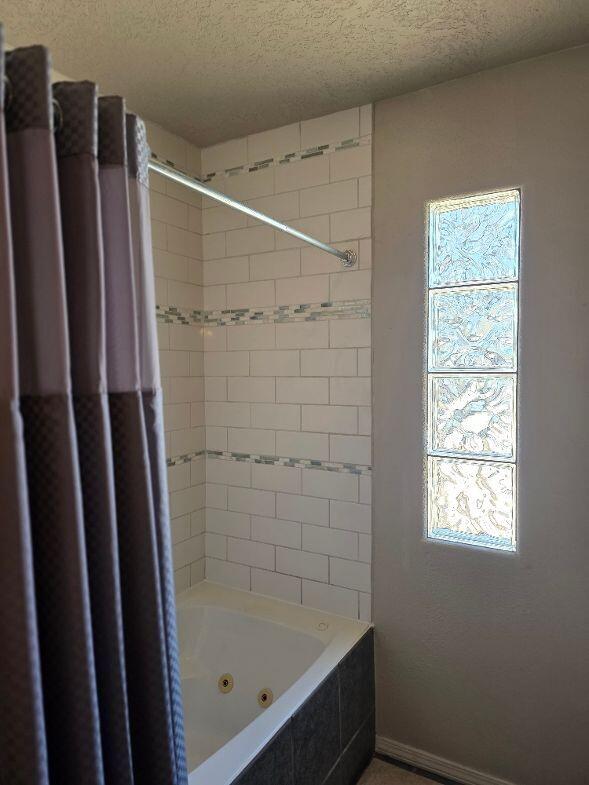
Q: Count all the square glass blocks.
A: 4